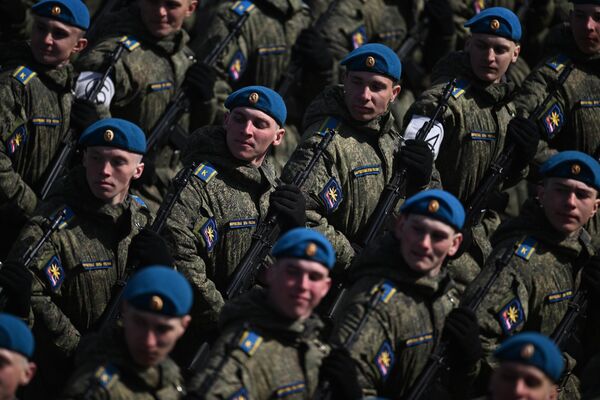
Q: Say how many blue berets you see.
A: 11